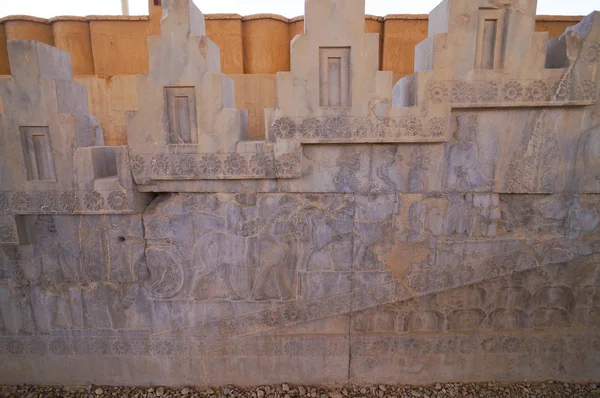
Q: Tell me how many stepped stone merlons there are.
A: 4